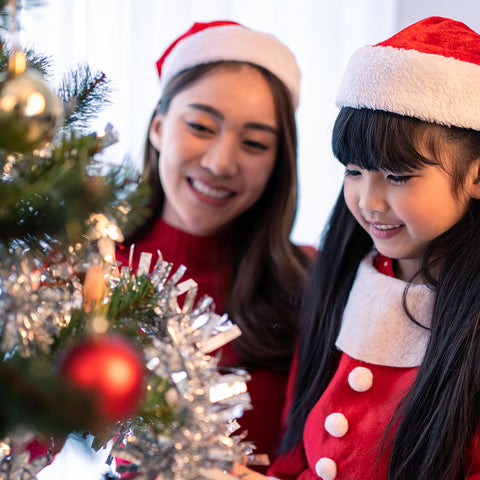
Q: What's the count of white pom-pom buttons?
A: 3